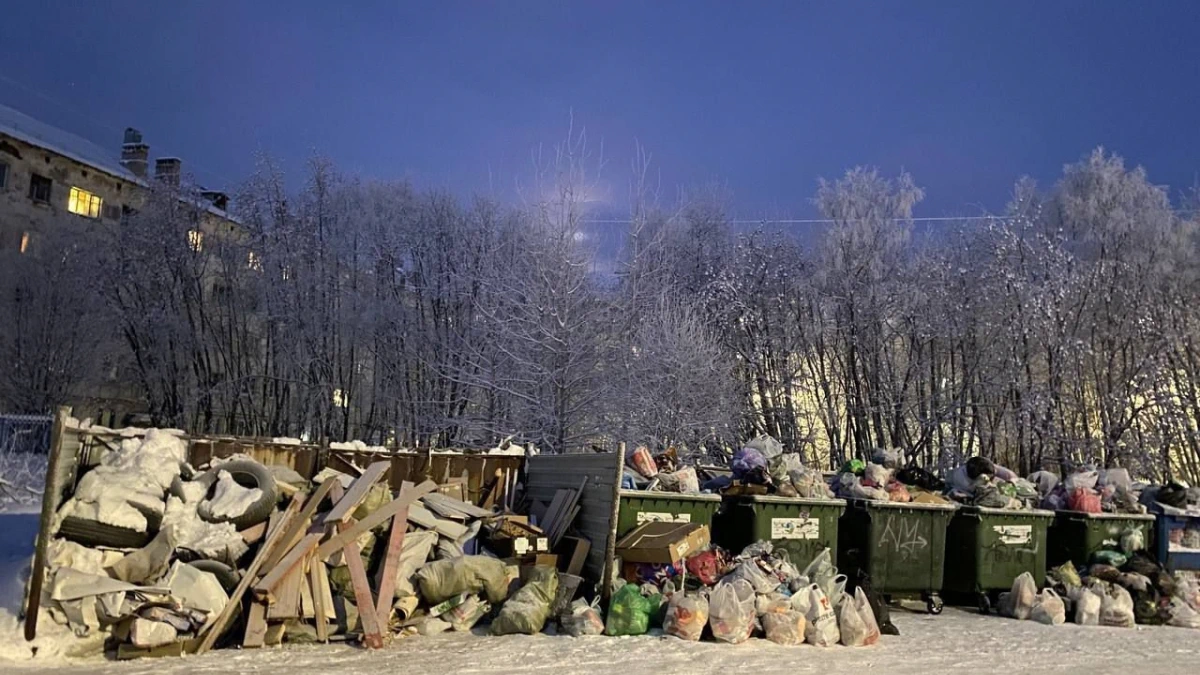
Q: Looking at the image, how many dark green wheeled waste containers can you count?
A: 5